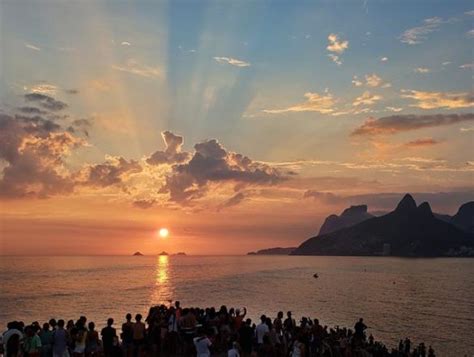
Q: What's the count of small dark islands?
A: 3